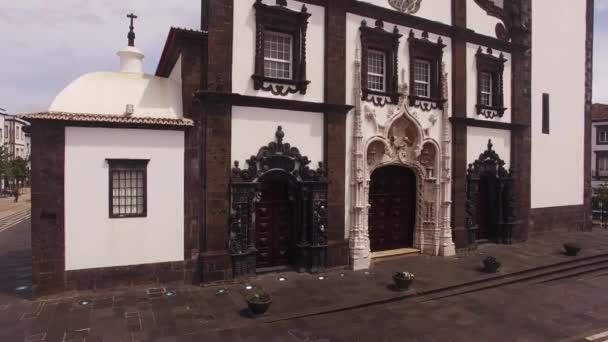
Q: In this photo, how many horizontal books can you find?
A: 0